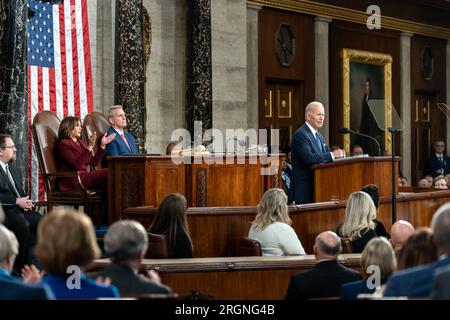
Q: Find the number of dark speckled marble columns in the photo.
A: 3